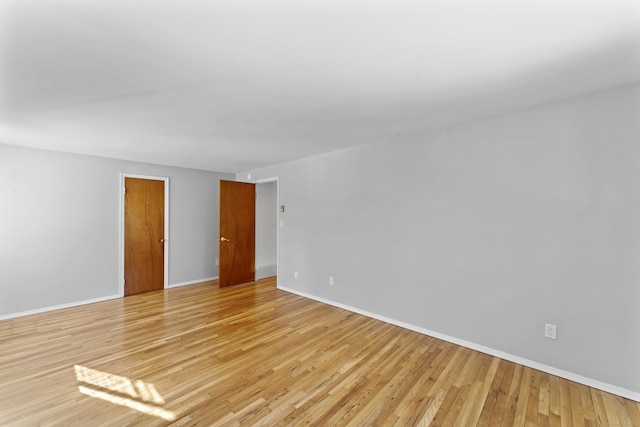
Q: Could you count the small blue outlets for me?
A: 0